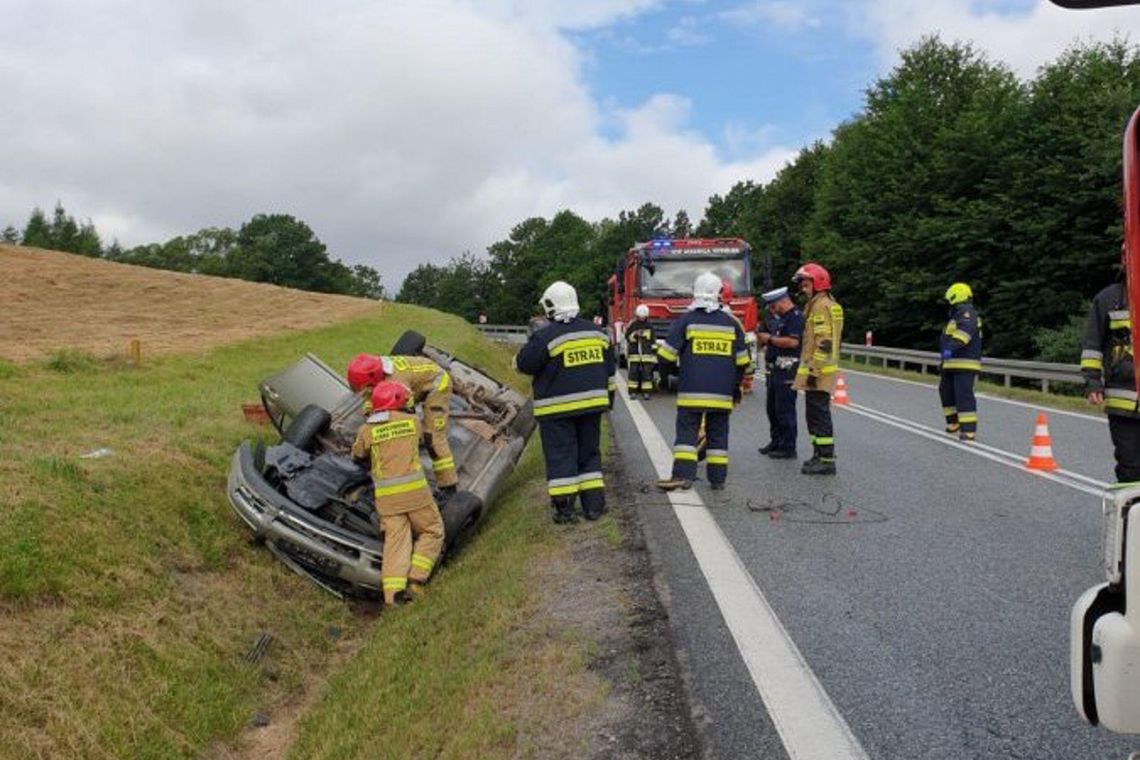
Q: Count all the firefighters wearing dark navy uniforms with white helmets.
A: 3